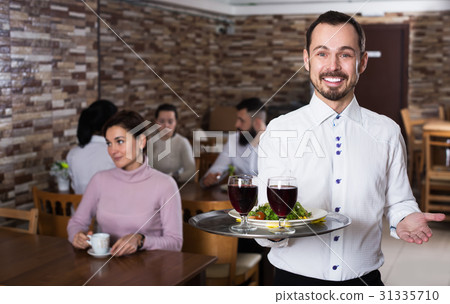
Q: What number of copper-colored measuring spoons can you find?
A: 0